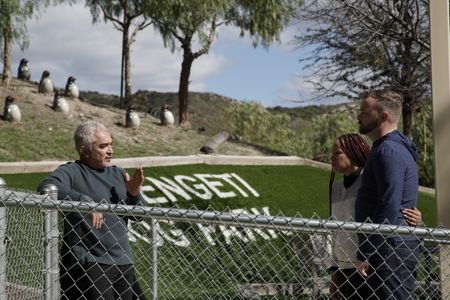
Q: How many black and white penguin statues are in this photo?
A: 7